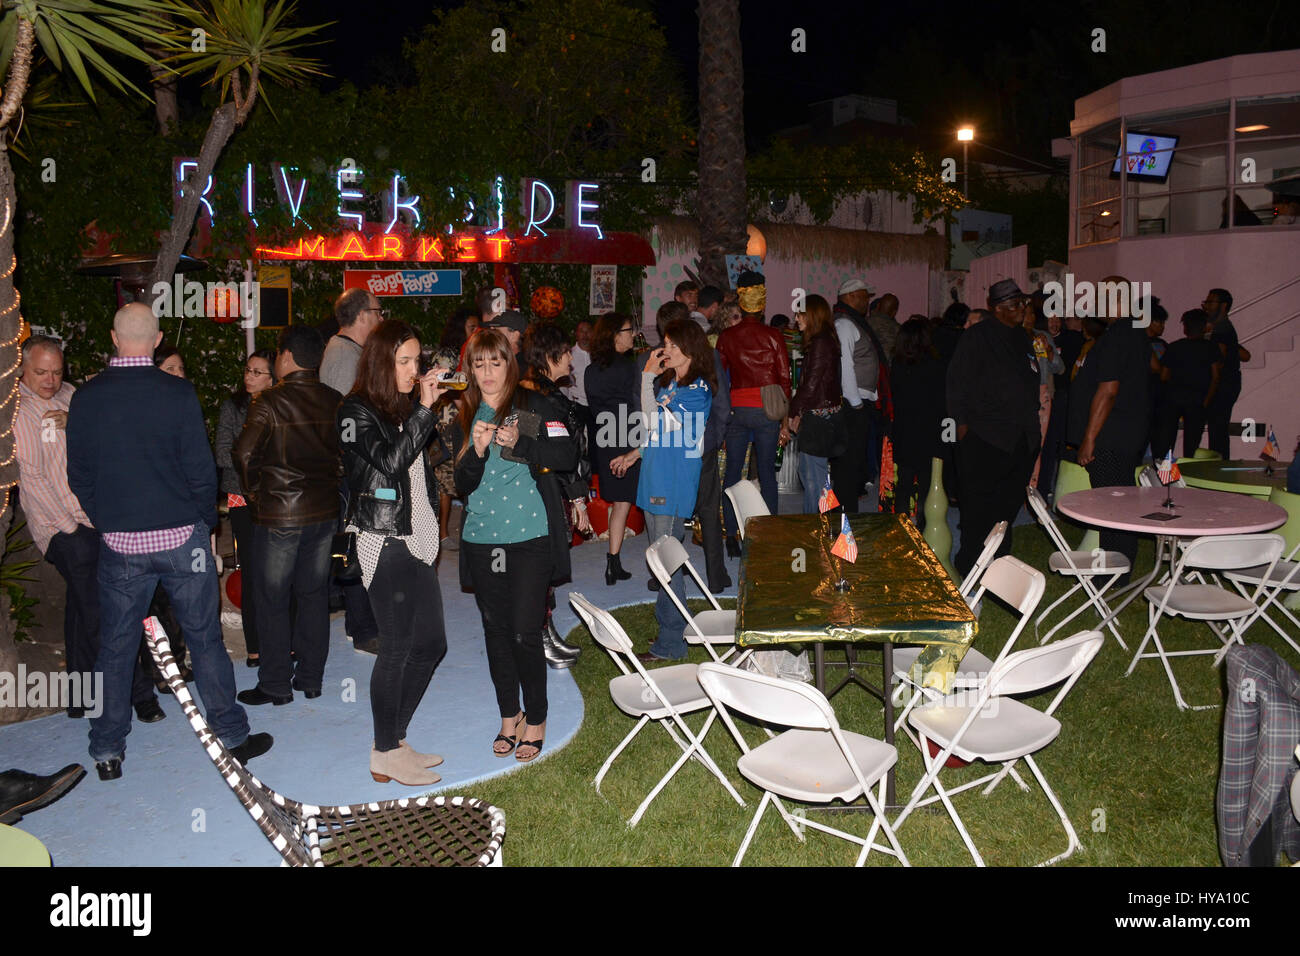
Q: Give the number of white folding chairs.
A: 11